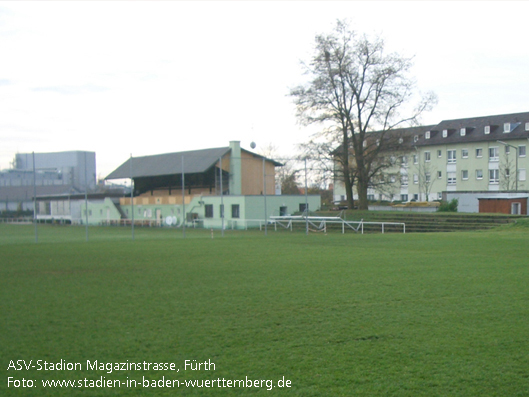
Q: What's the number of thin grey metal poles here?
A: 7